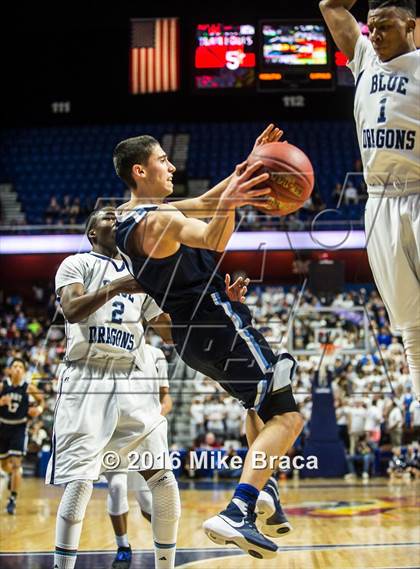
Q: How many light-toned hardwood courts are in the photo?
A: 1